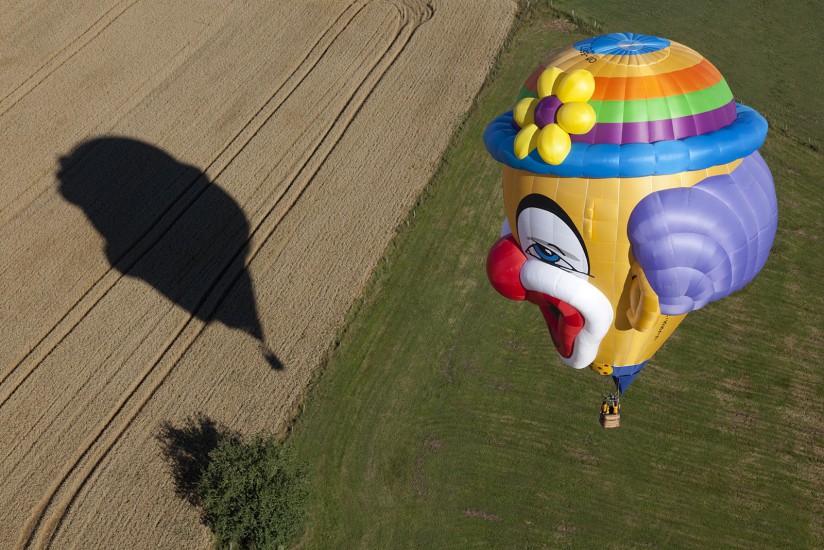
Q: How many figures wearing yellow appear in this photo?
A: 2